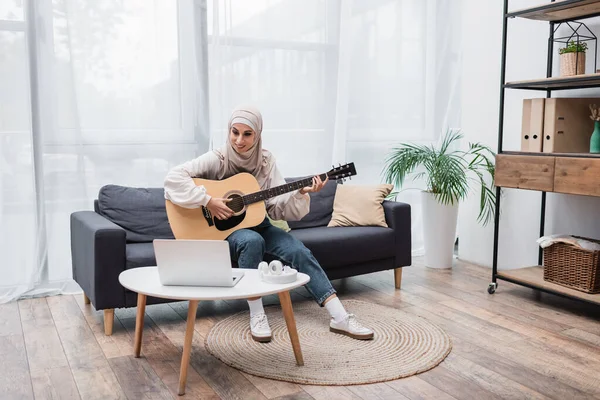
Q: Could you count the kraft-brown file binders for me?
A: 3